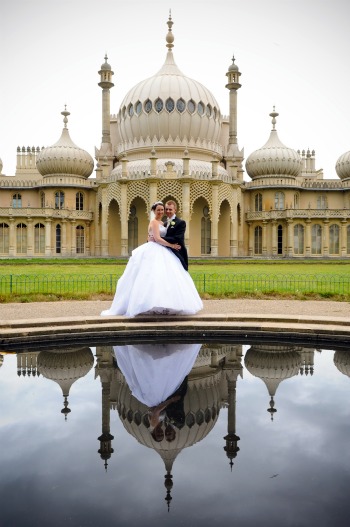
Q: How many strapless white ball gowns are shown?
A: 1